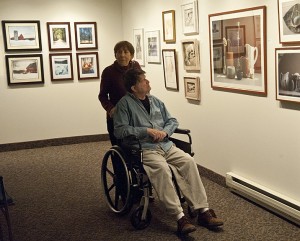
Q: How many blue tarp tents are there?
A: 0